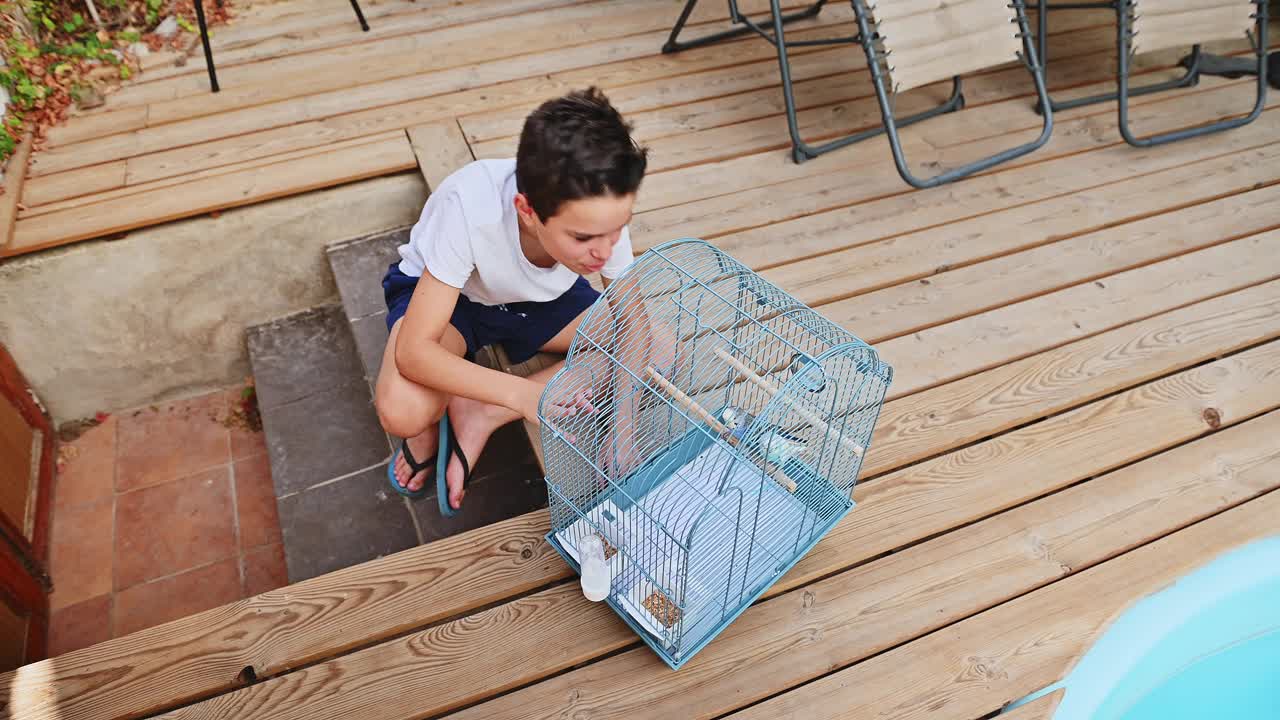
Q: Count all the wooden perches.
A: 2